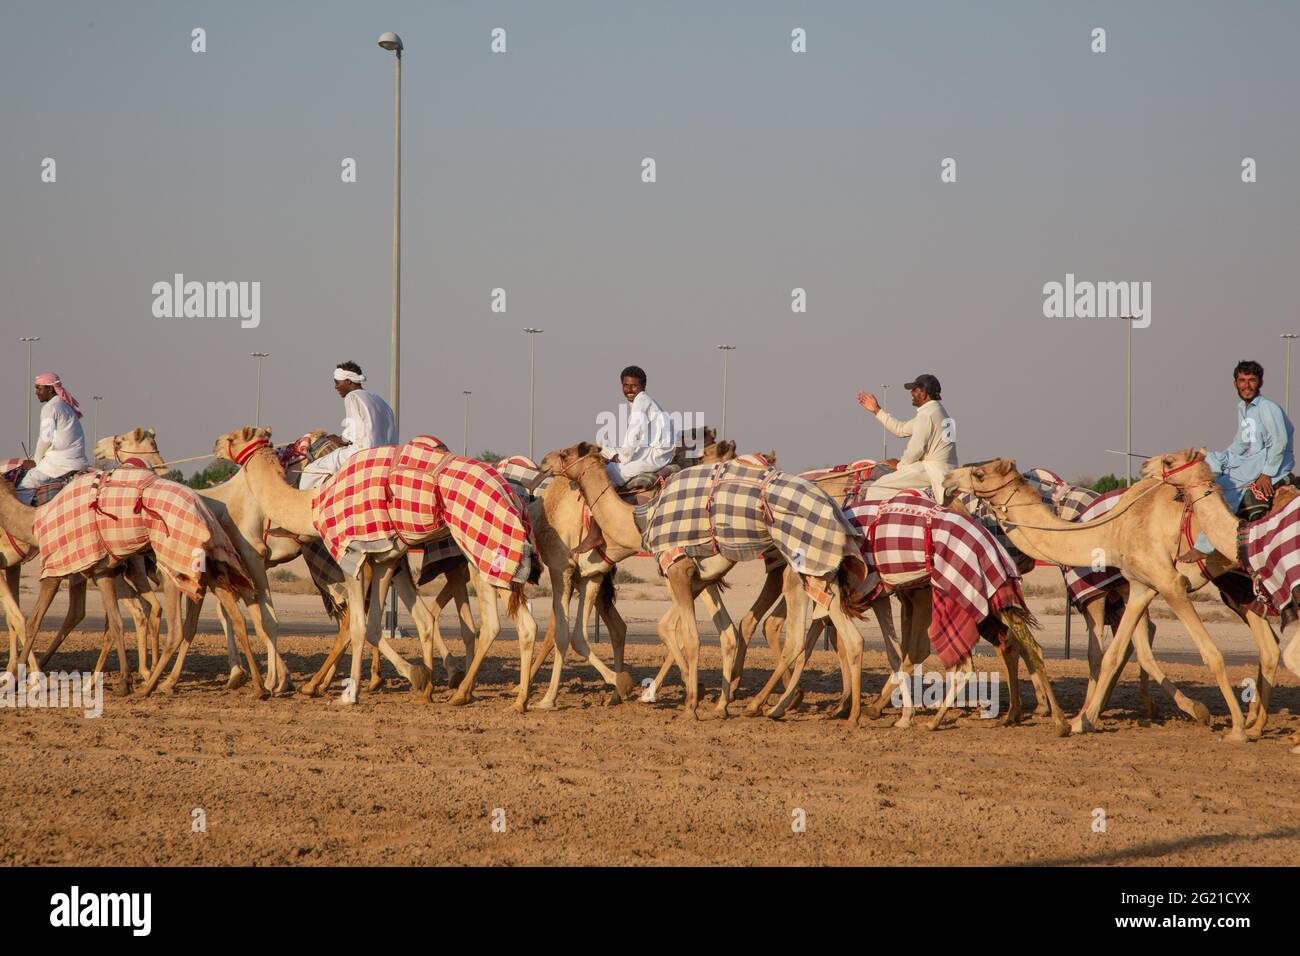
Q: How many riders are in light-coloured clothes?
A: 5